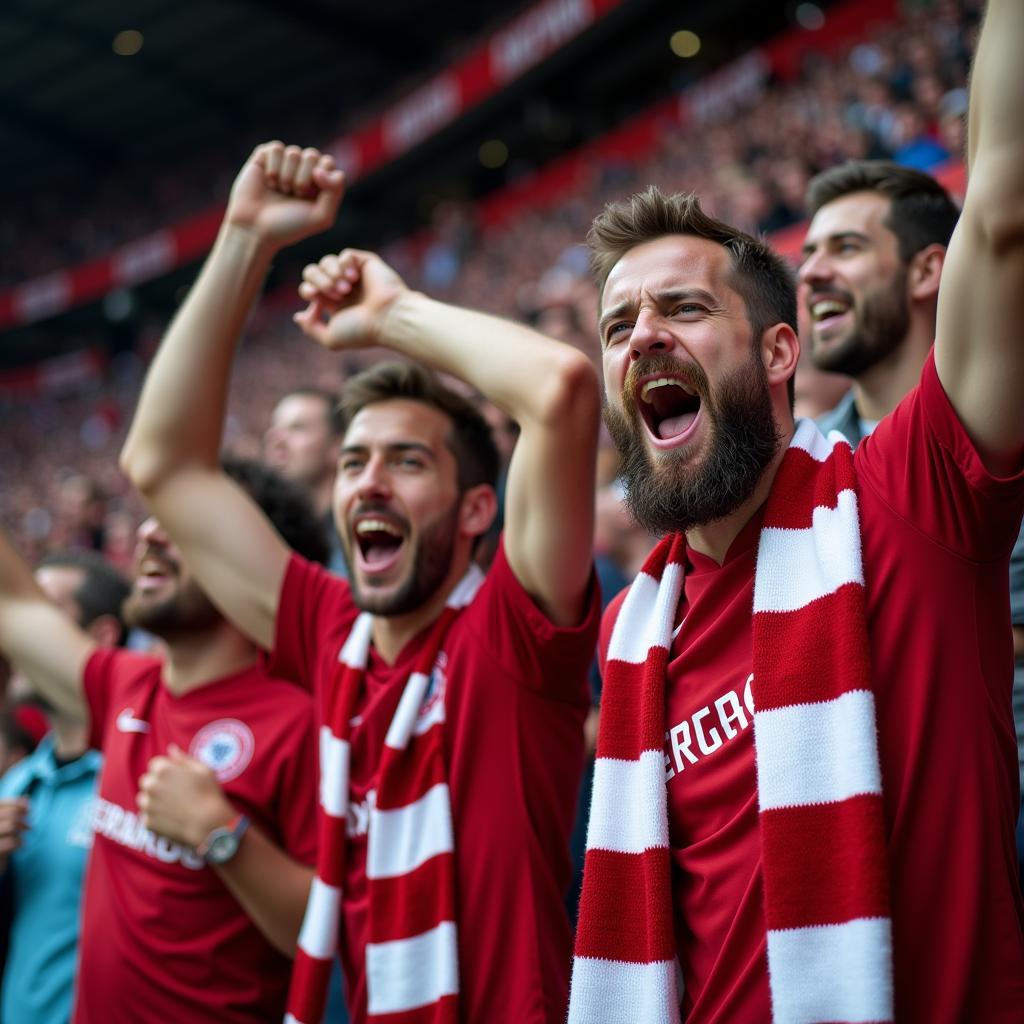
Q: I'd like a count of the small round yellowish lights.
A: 3